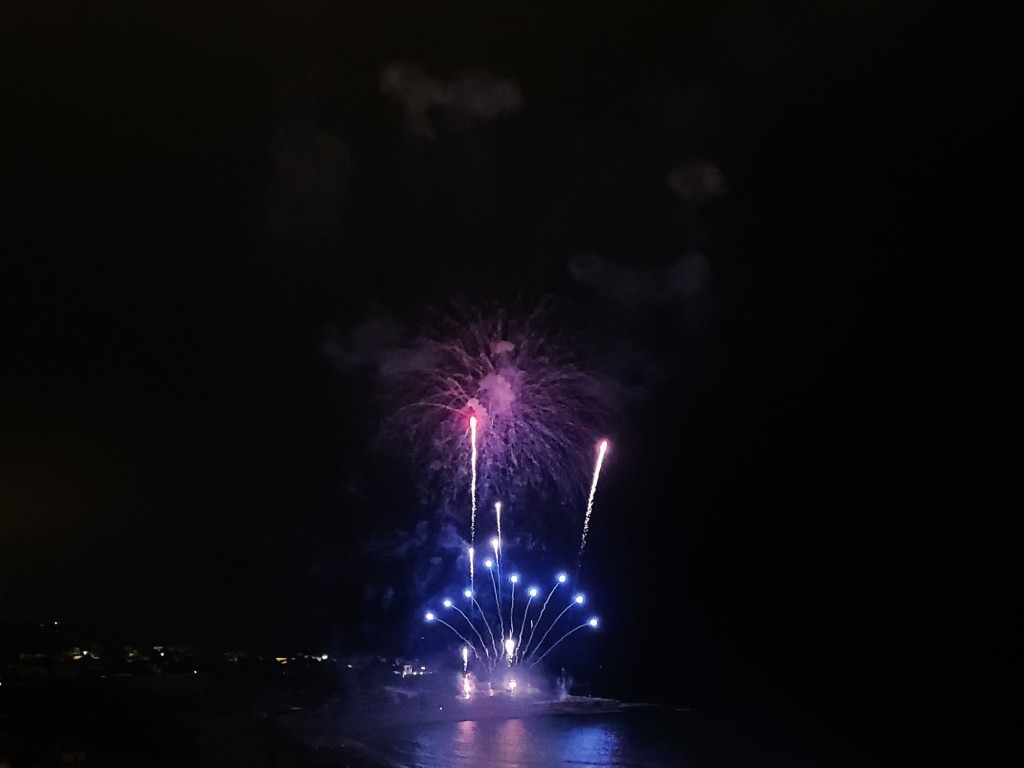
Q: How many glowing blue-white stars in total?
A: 9